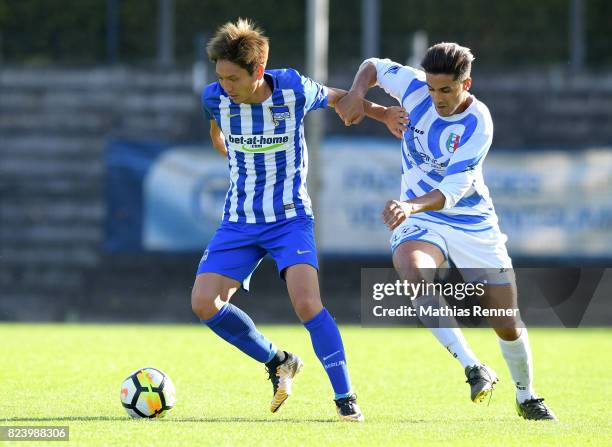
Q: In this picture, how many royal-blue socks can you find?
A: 2